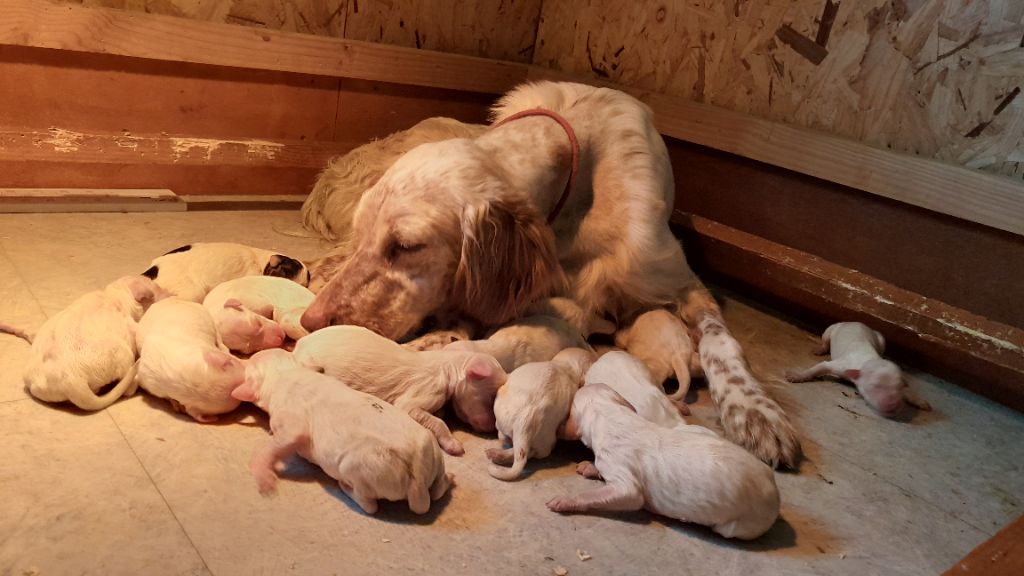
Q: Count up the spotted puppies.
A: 1